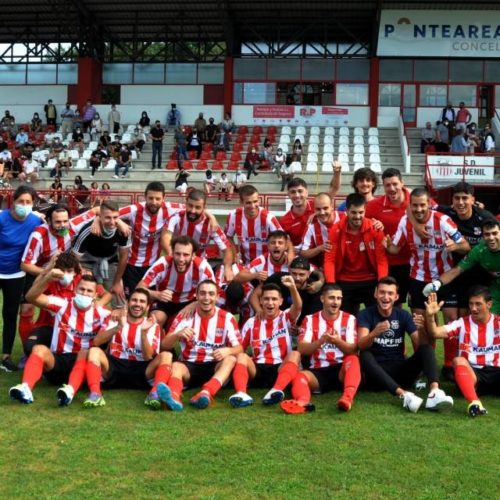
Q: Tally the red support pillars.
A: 3